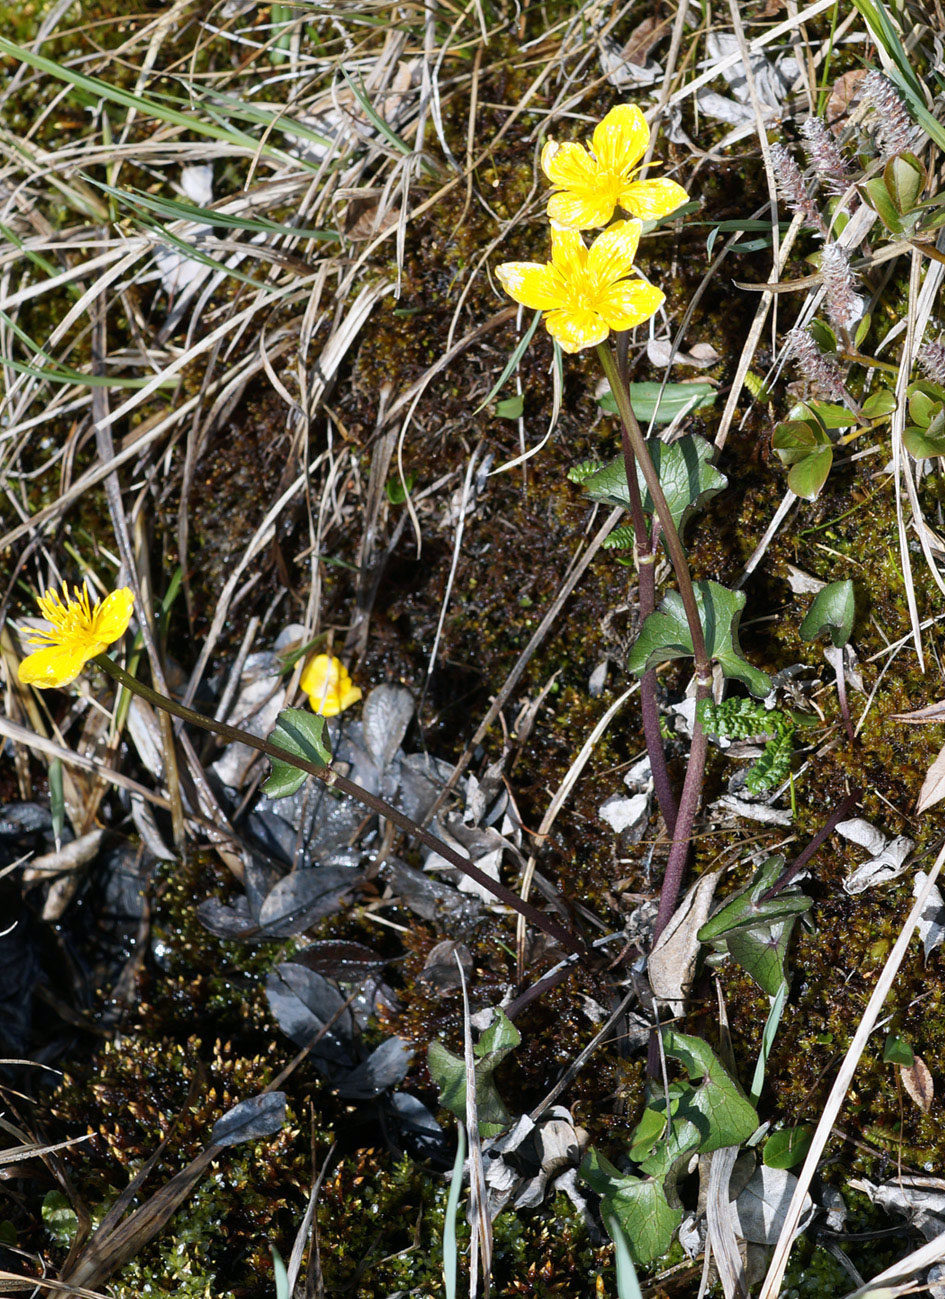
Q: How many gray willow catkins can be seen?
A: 6